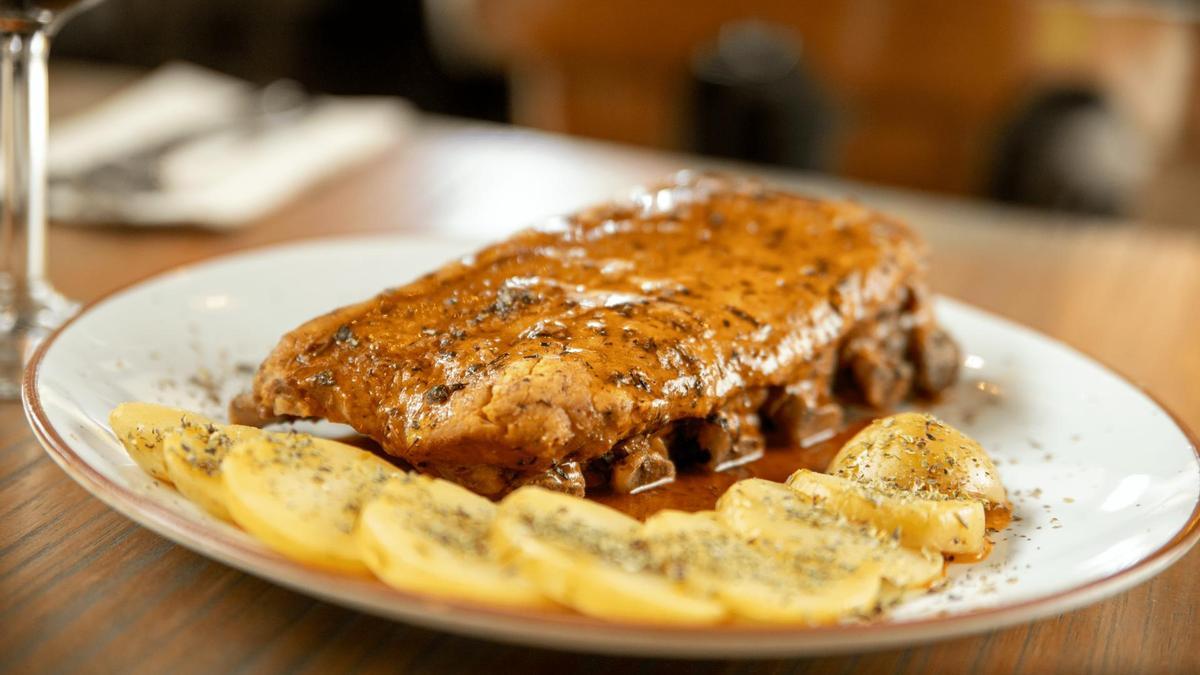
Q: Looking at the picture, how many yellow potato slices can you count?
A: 9